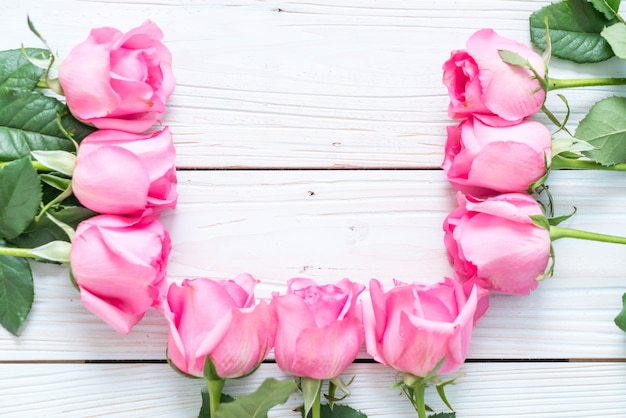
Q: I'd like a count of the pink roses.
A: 9